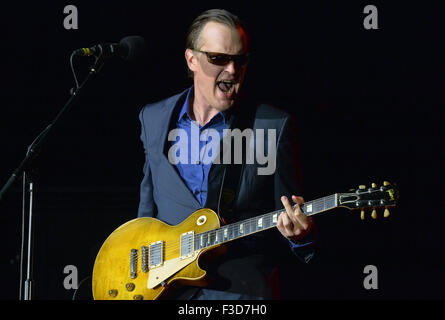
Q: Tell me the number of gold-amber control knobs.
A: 3